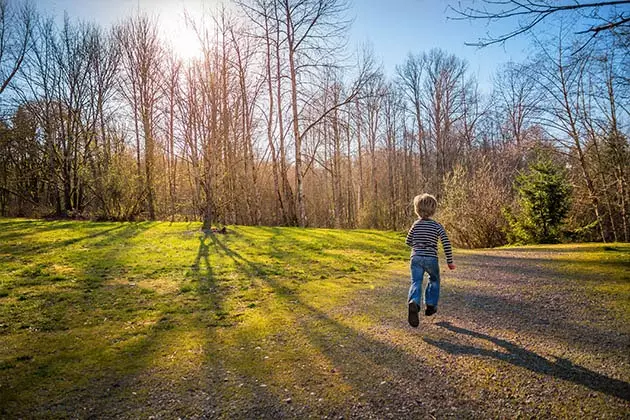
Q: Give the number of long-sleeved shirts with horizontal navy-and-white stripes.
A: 1